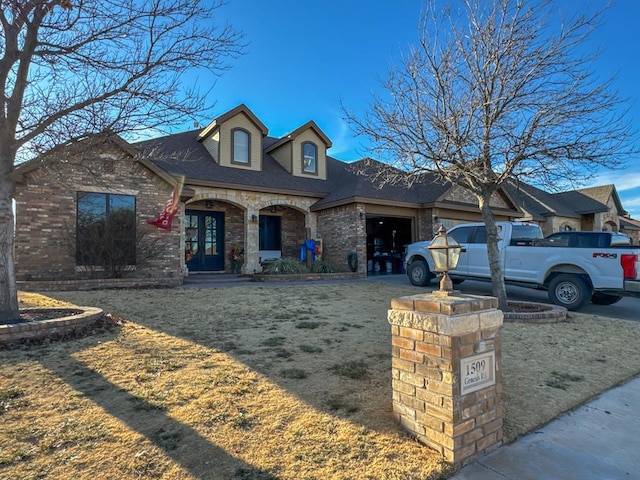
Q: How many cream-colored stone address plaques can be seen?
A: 1